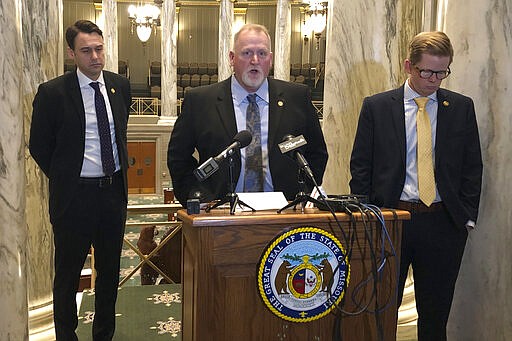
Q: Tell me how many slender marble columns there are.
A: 4